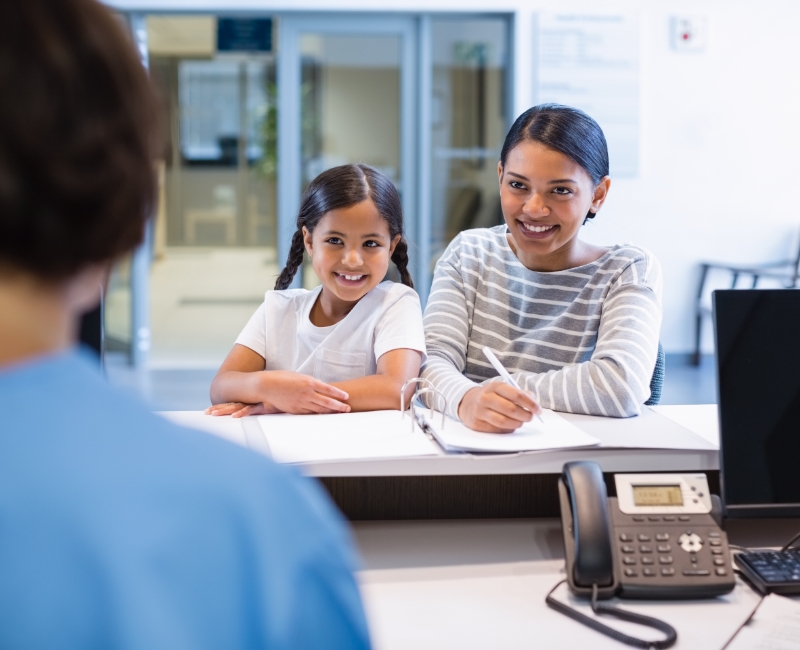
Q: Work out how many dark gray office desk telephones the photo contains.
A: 1